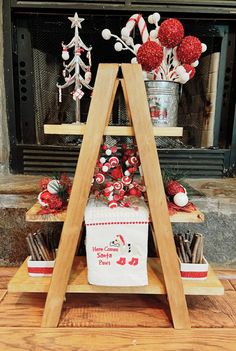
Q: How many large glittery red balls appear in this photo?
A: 3